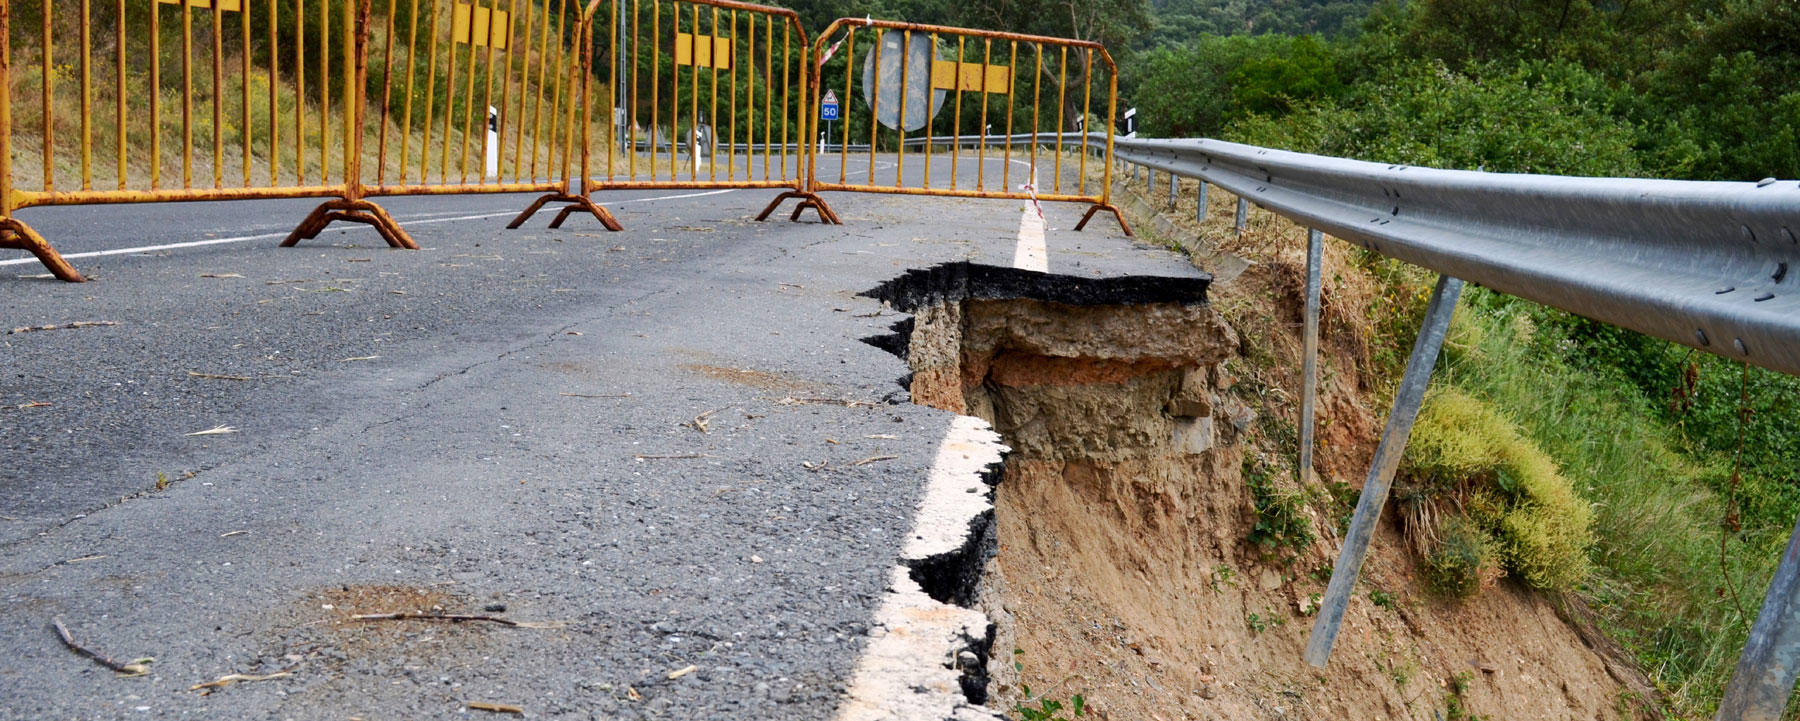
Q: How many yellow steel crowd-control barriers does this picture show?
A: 4